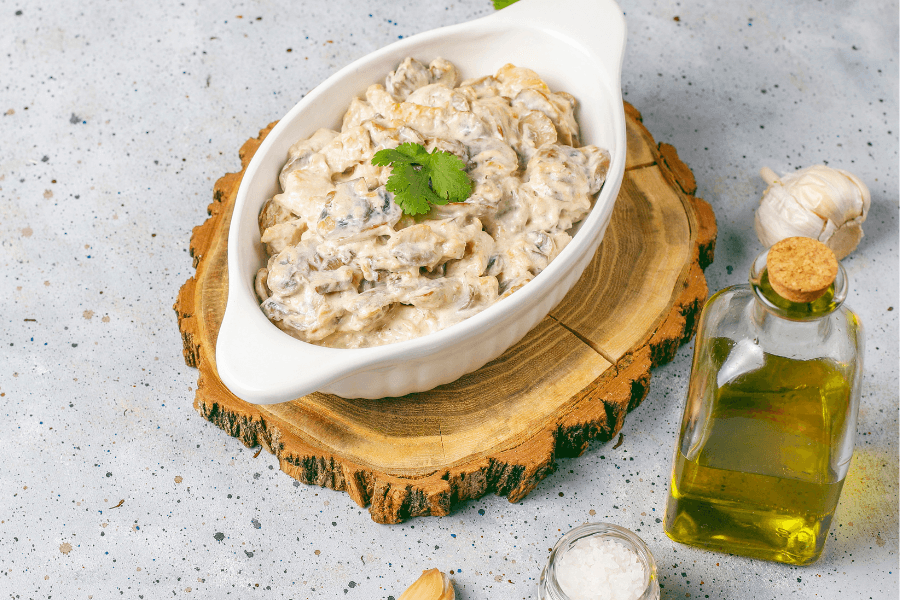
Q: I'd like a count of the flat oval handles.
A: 2